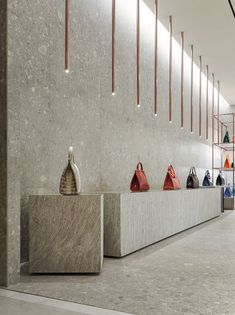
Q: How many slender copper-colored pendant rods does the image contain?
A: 11